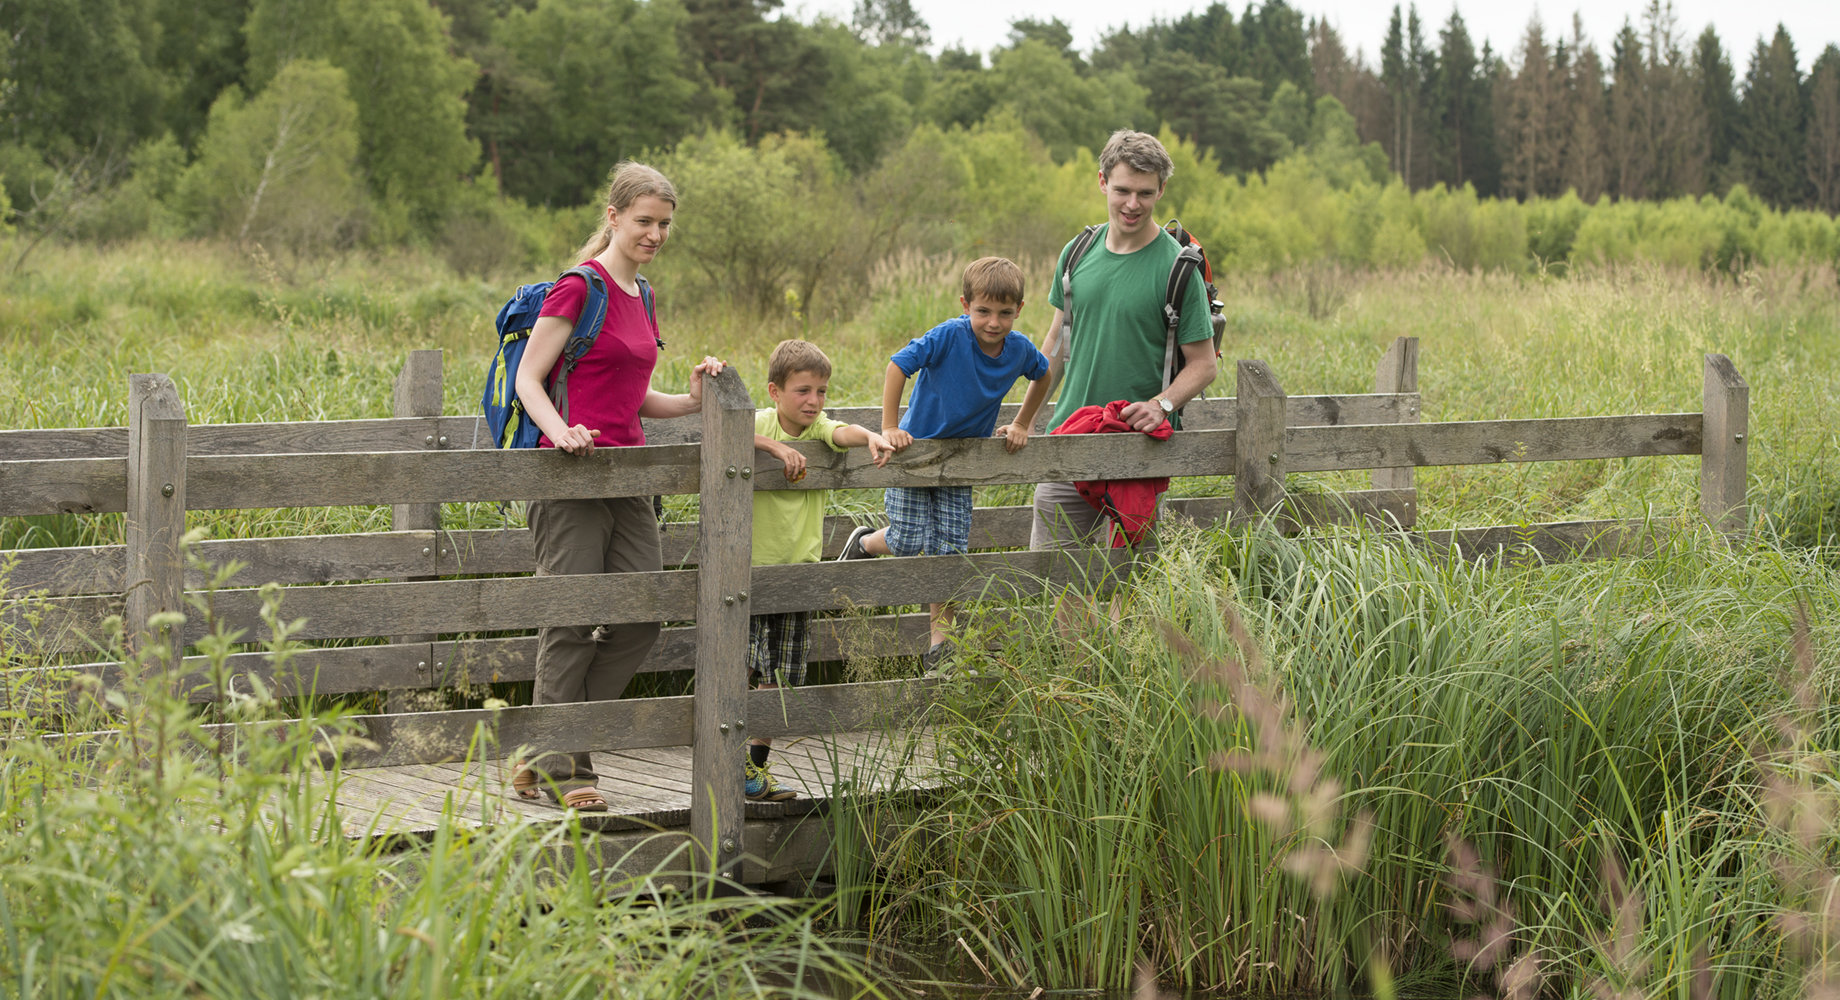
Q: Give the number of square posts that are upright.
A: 6